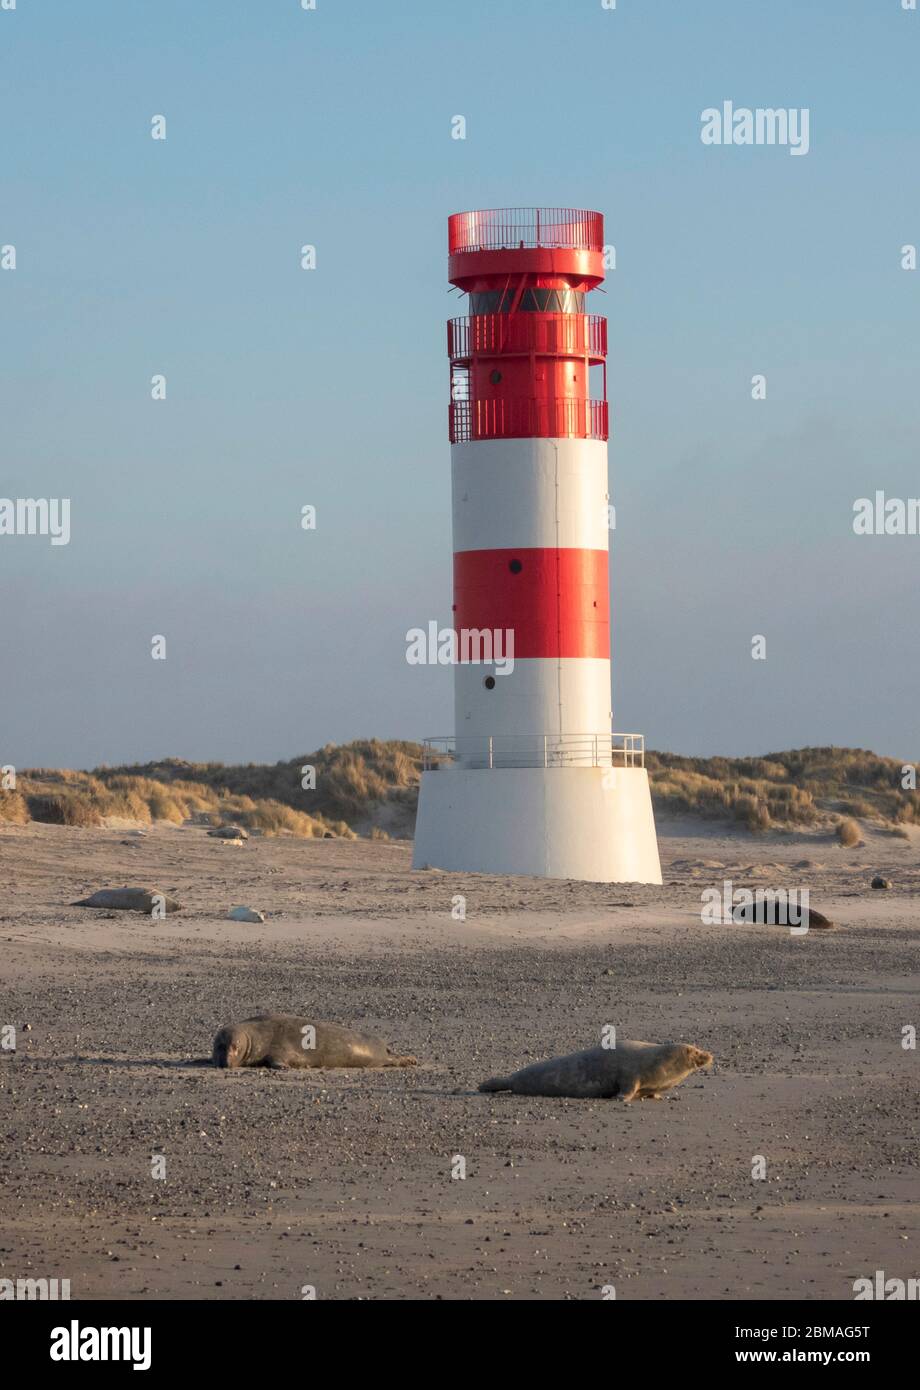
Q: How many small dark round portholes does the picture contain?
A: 3